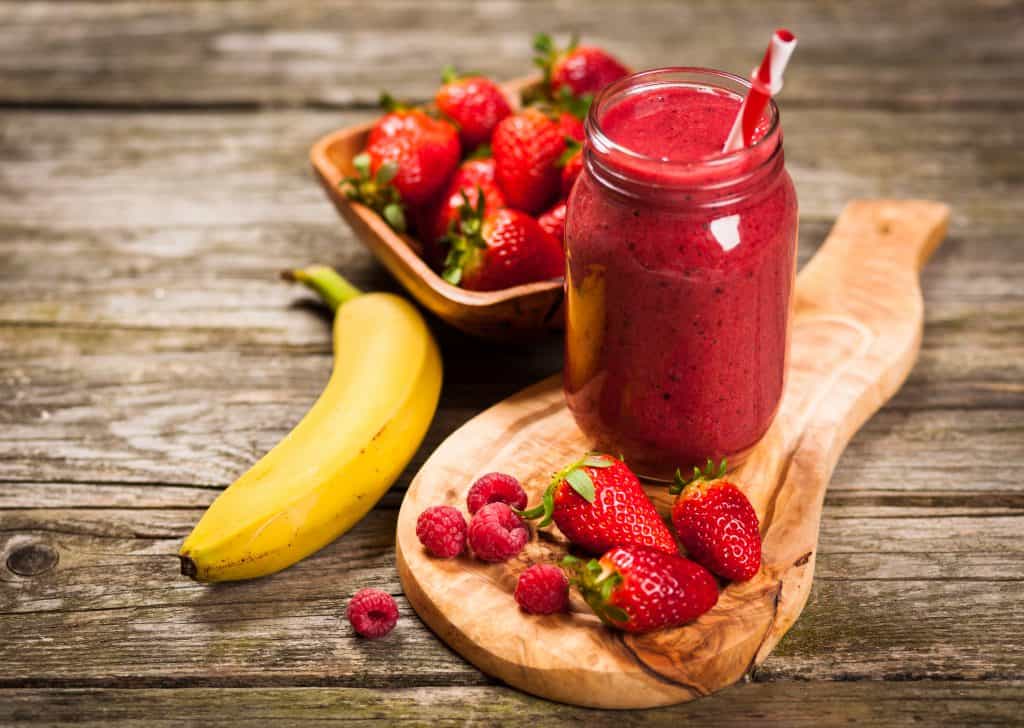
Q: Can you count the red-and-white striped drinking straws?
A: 1